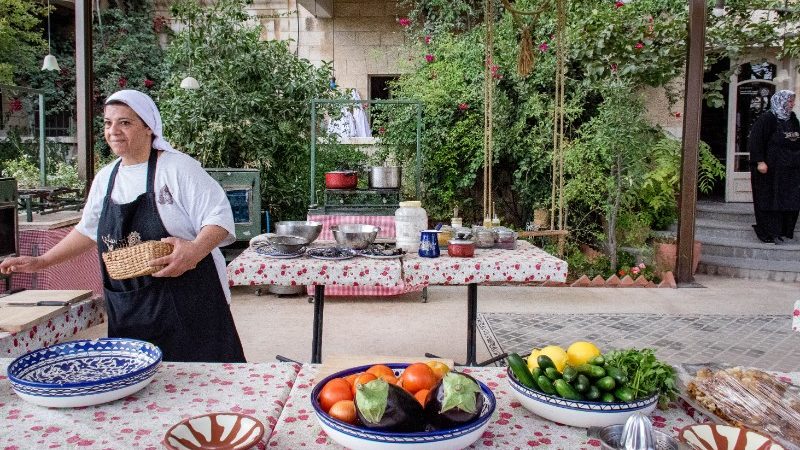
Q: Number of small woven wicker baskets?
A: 1